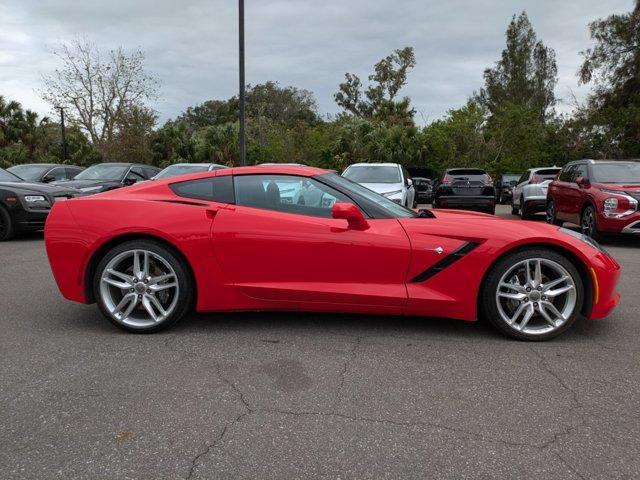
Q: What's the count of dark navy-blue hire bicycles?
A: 0